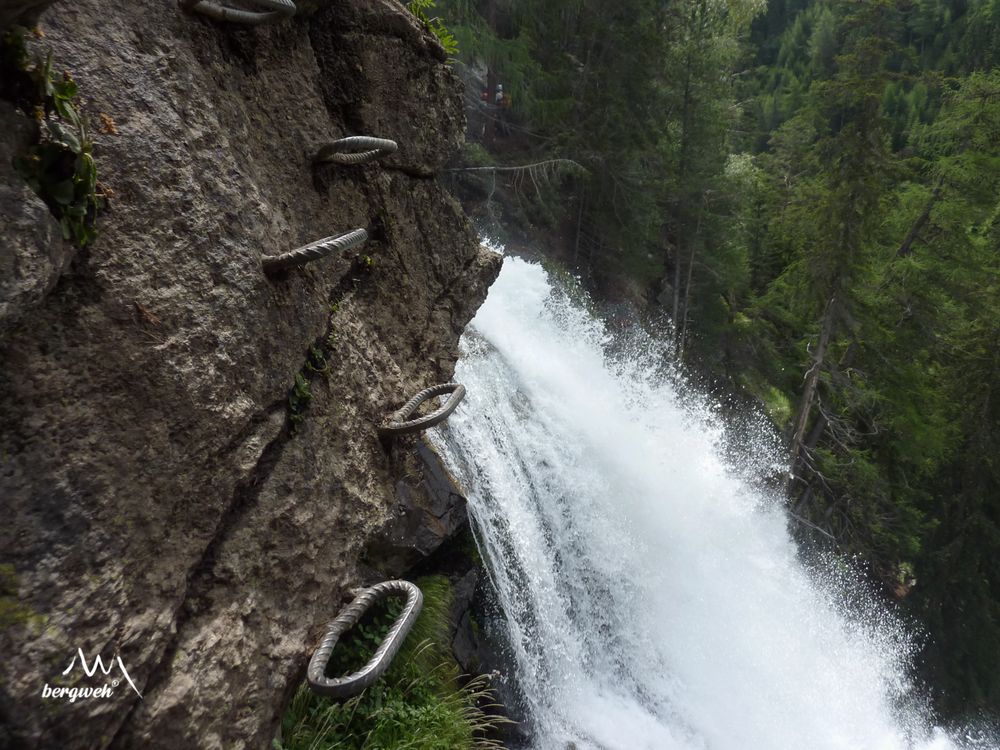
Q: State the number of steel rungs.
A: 5